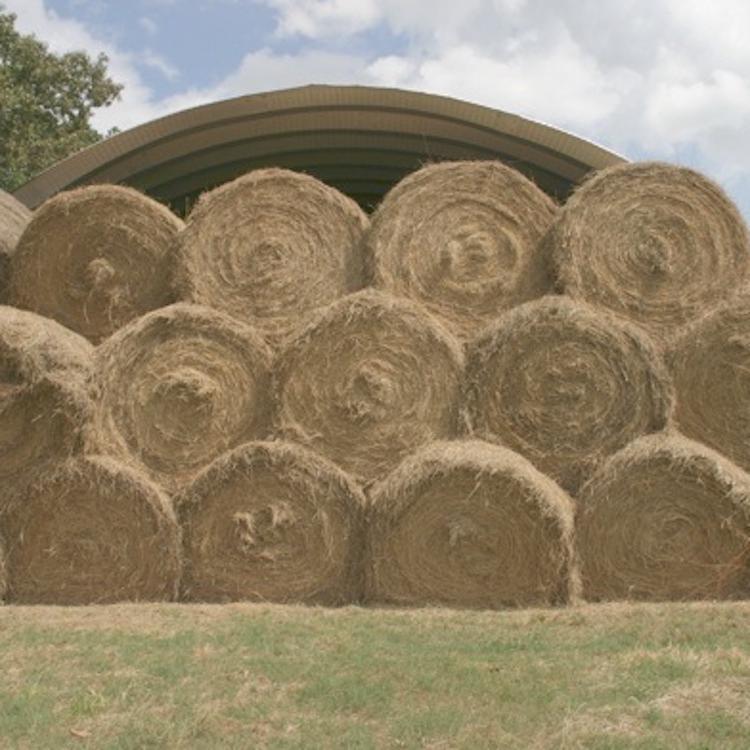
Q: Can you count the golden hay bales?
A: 14